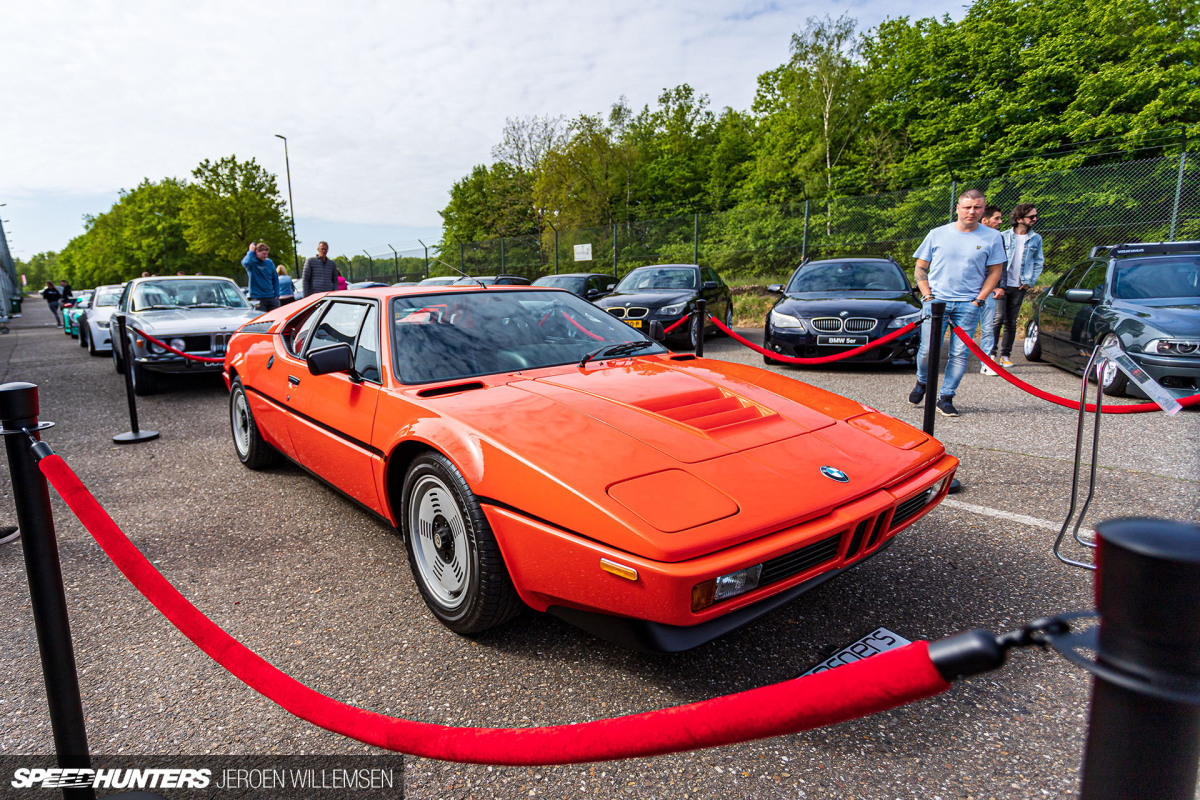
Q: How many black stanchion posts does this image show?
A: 5